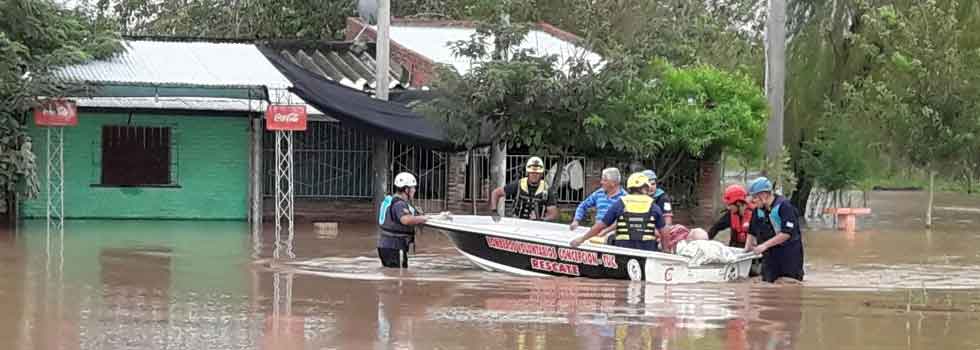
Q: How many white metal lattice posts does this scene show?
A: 2